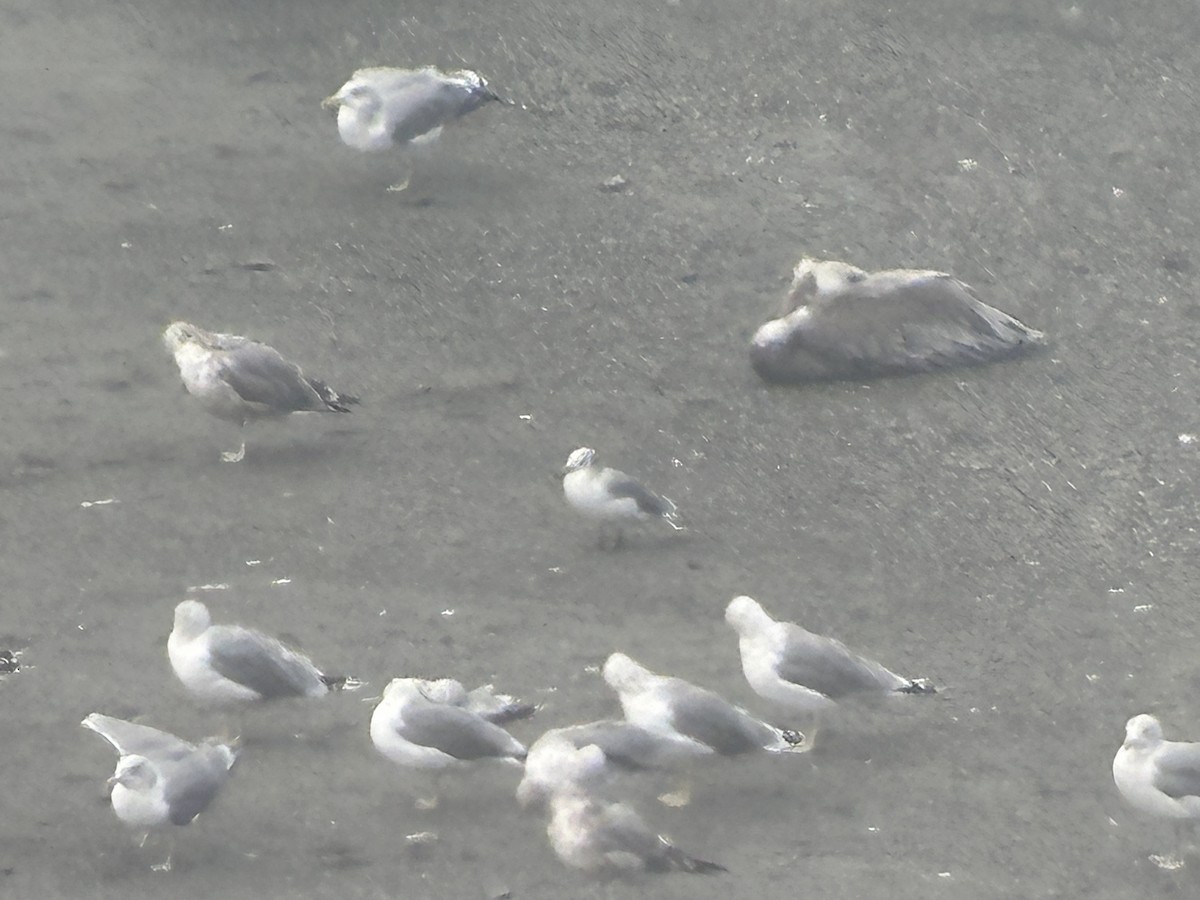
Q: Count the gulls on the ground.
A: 13